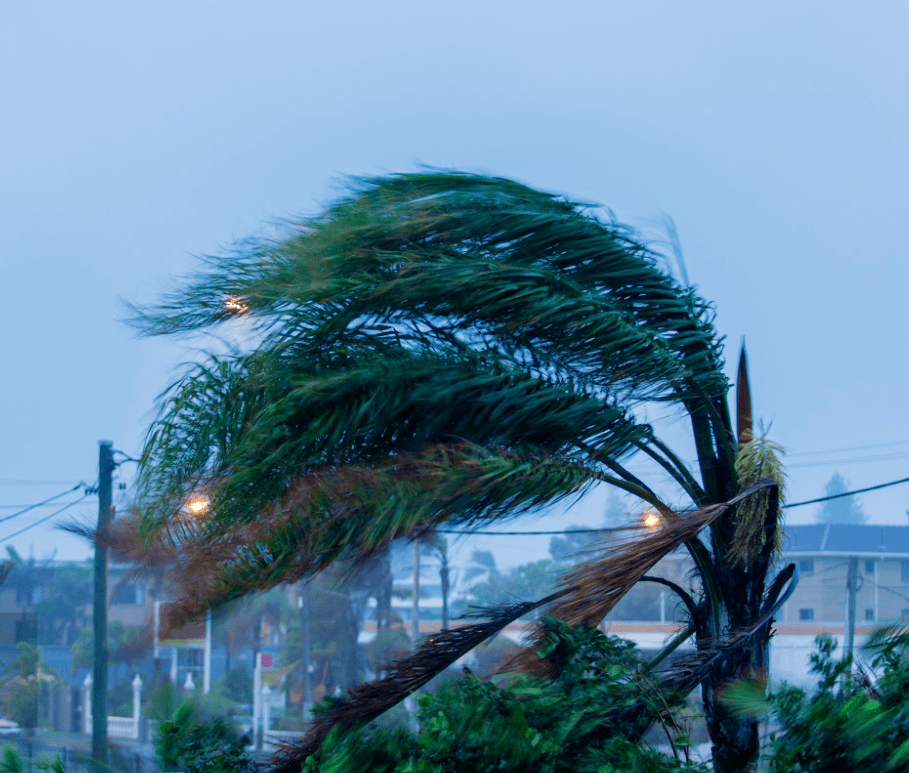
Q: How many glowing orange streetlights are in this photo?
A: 3